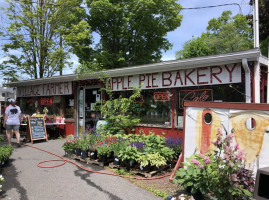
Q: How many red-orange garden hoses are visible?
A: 1